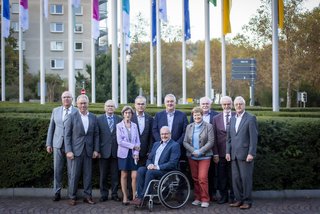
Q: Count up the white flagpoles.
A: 14